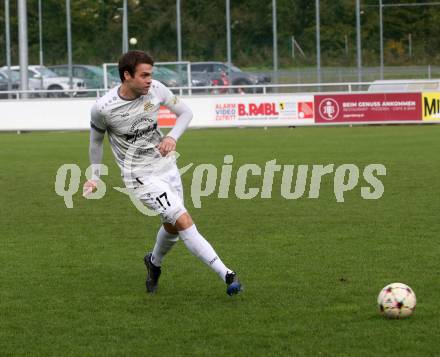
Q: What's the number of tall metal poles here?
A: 11